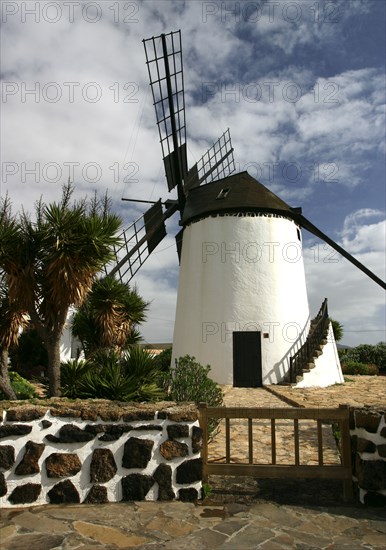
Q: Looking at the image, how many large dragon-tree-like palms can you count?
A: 3